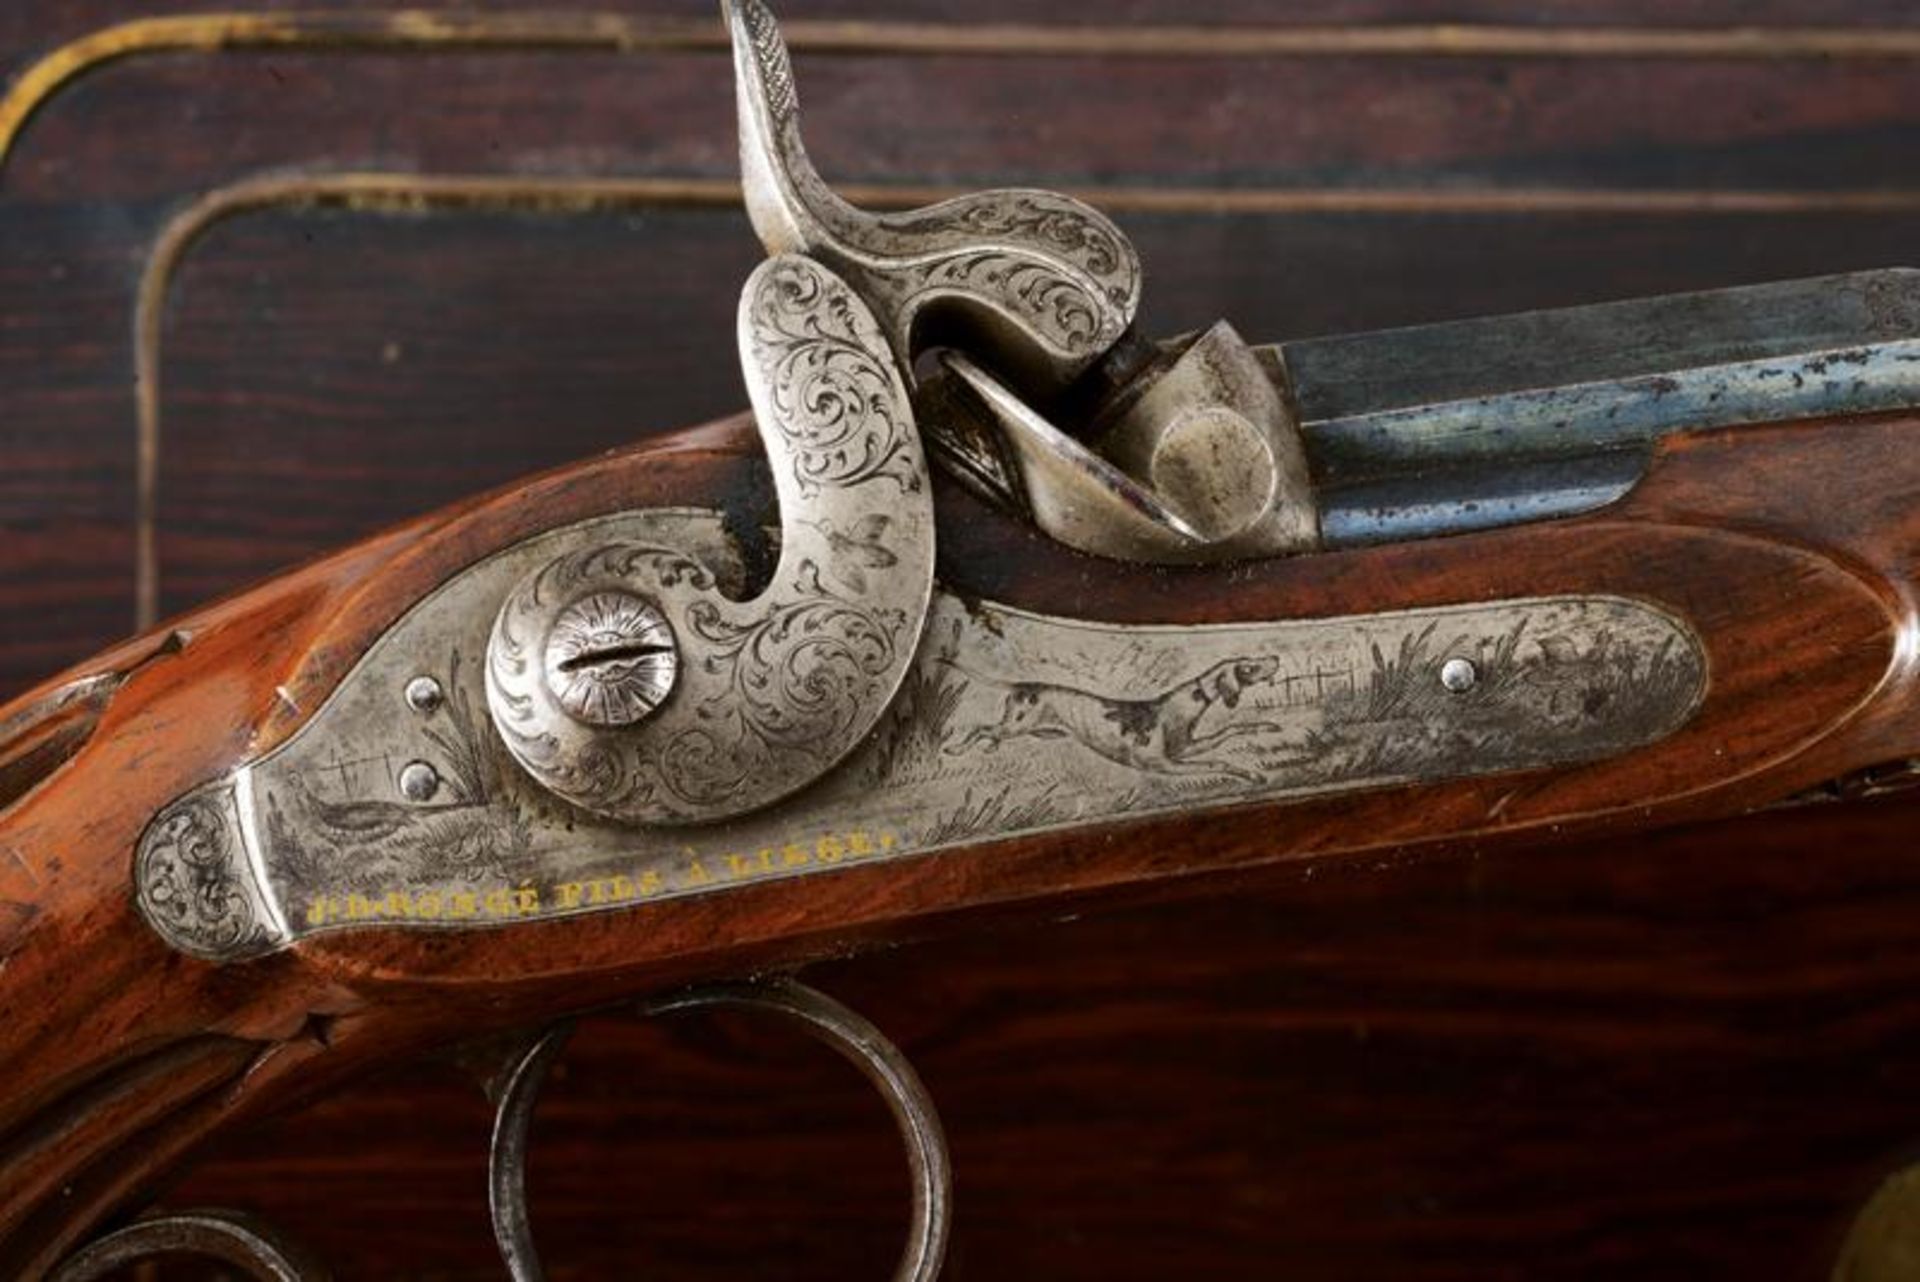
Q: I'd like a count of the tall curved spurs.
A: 1